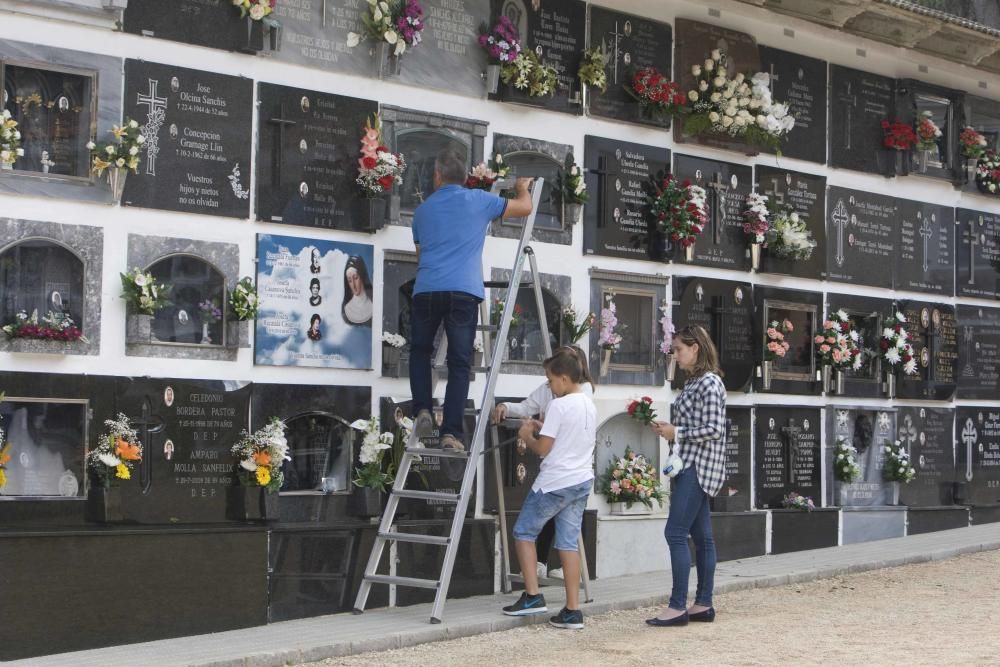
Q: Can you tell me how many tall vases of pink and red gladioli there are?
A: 1